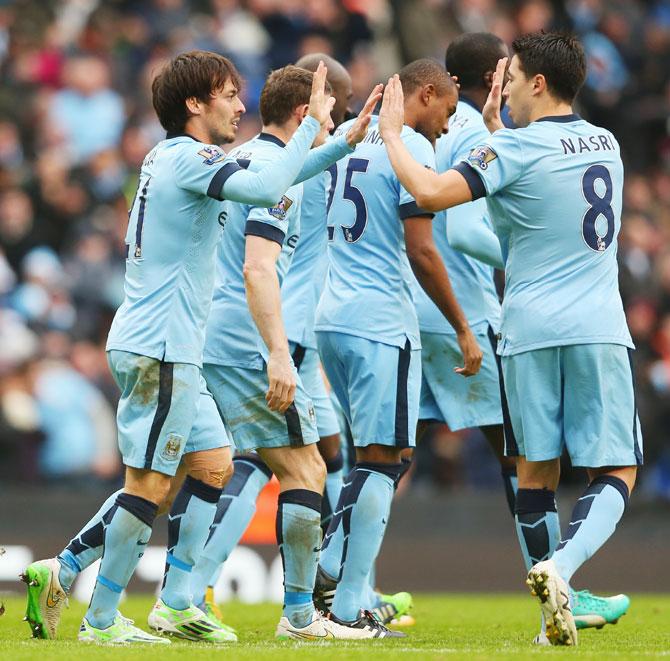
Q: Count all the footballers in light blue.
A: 6